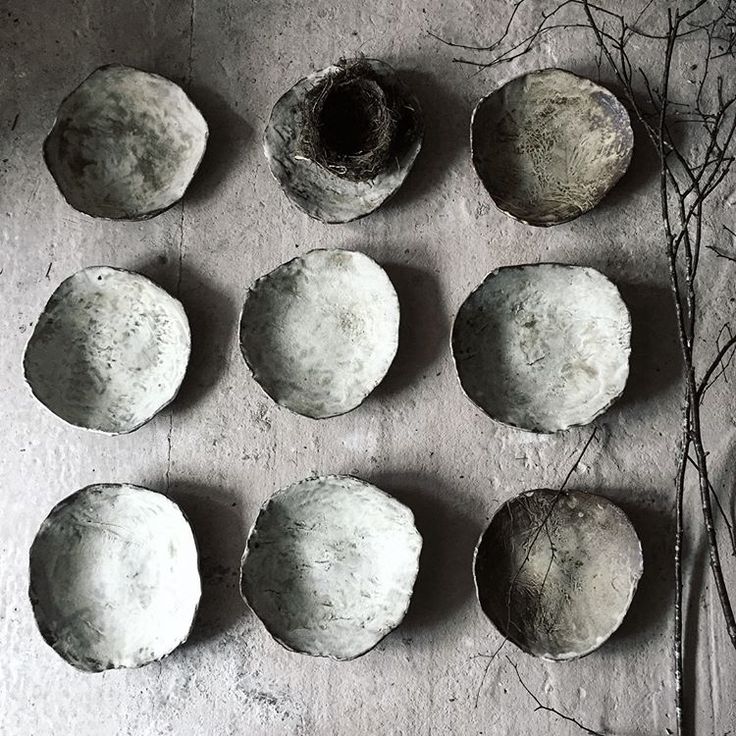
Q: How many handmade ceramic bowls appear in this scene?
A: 9